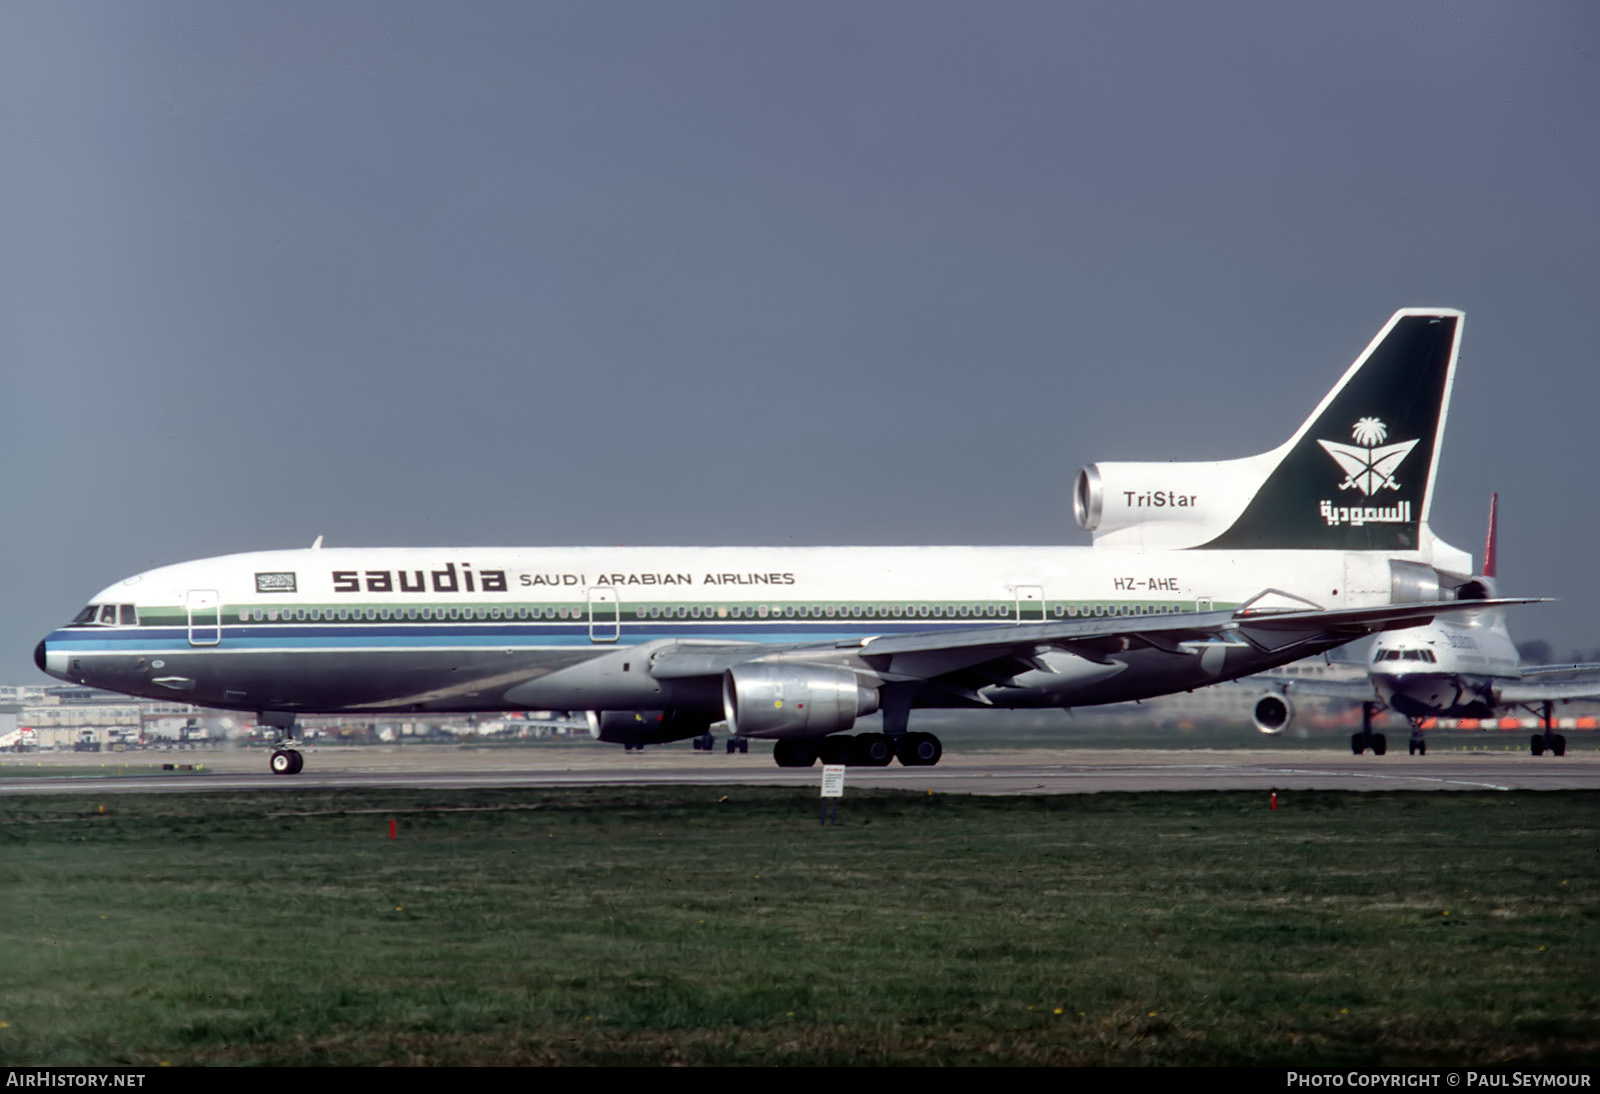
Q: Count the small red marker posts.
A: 2